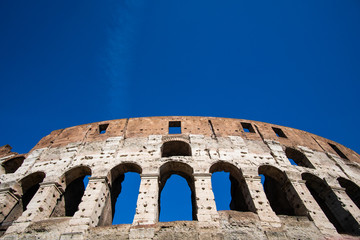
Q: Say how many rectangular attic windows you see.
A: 5